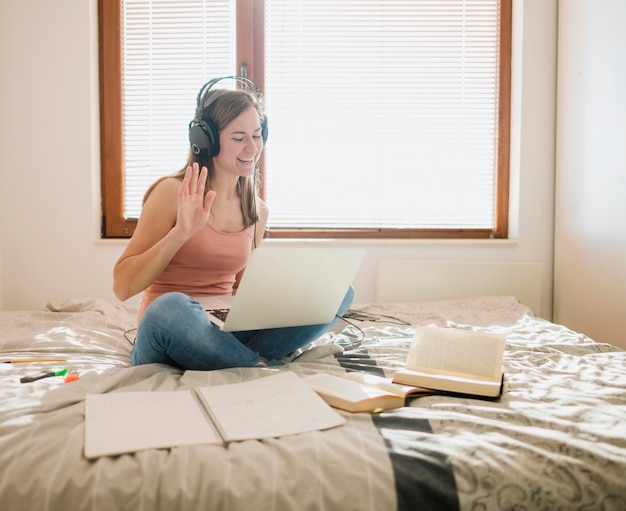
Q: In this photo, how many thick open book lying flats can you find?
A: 2